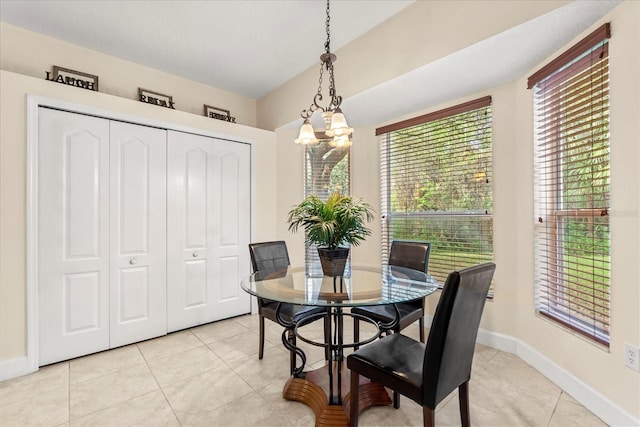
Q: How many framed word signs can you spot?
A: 3